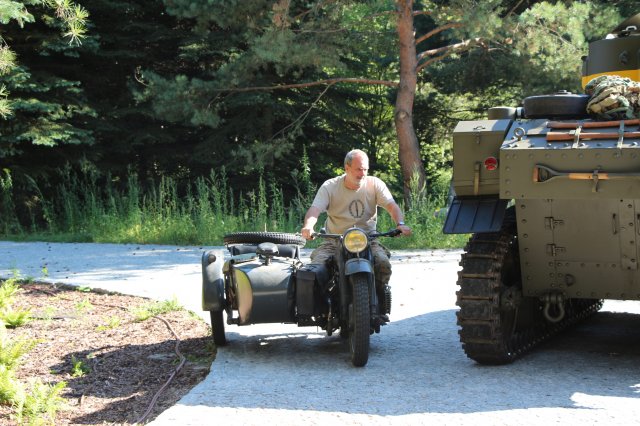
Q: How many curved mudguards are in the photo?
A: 2